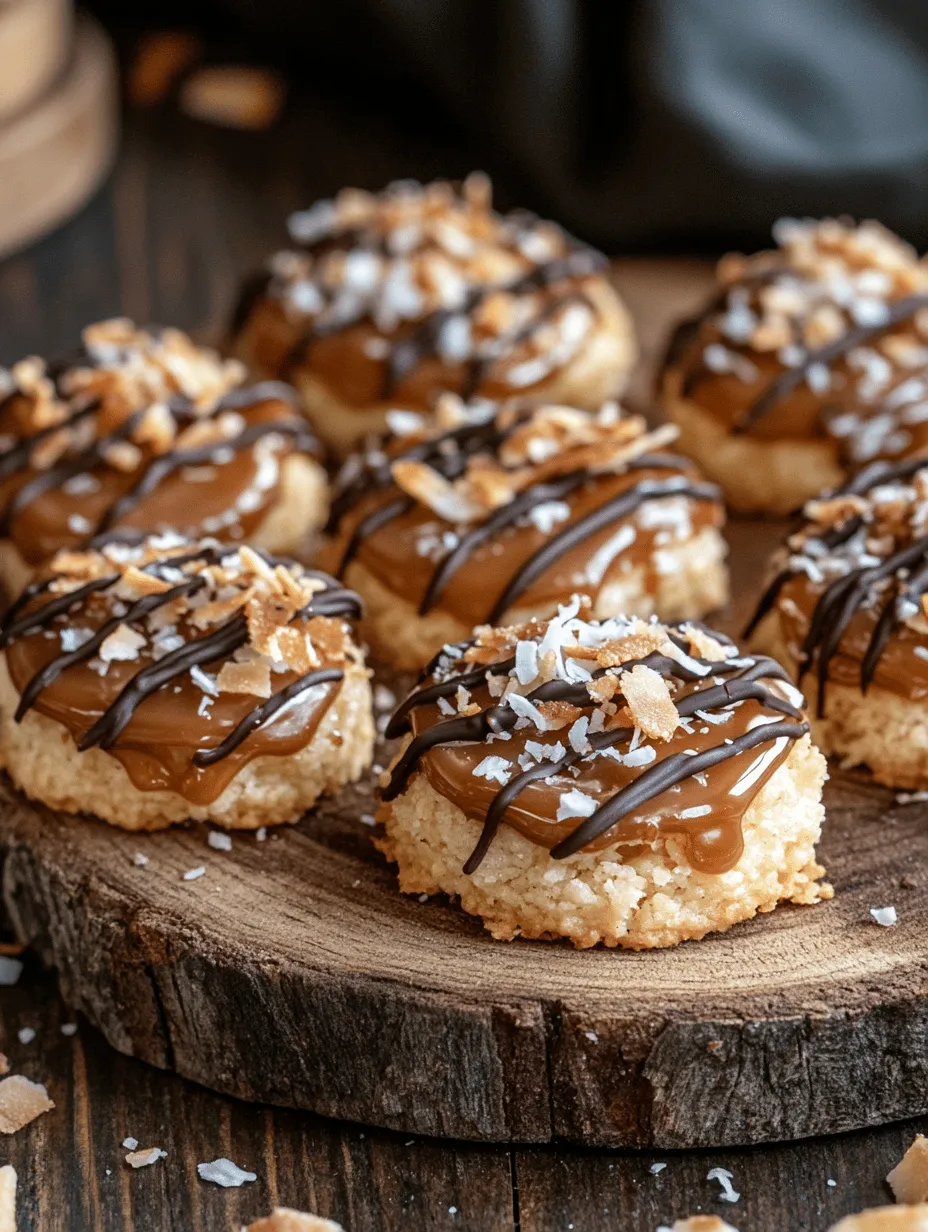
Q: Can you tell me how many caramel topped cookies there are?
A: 7